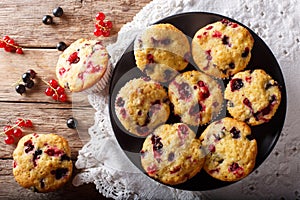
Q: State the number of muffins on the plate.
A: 7